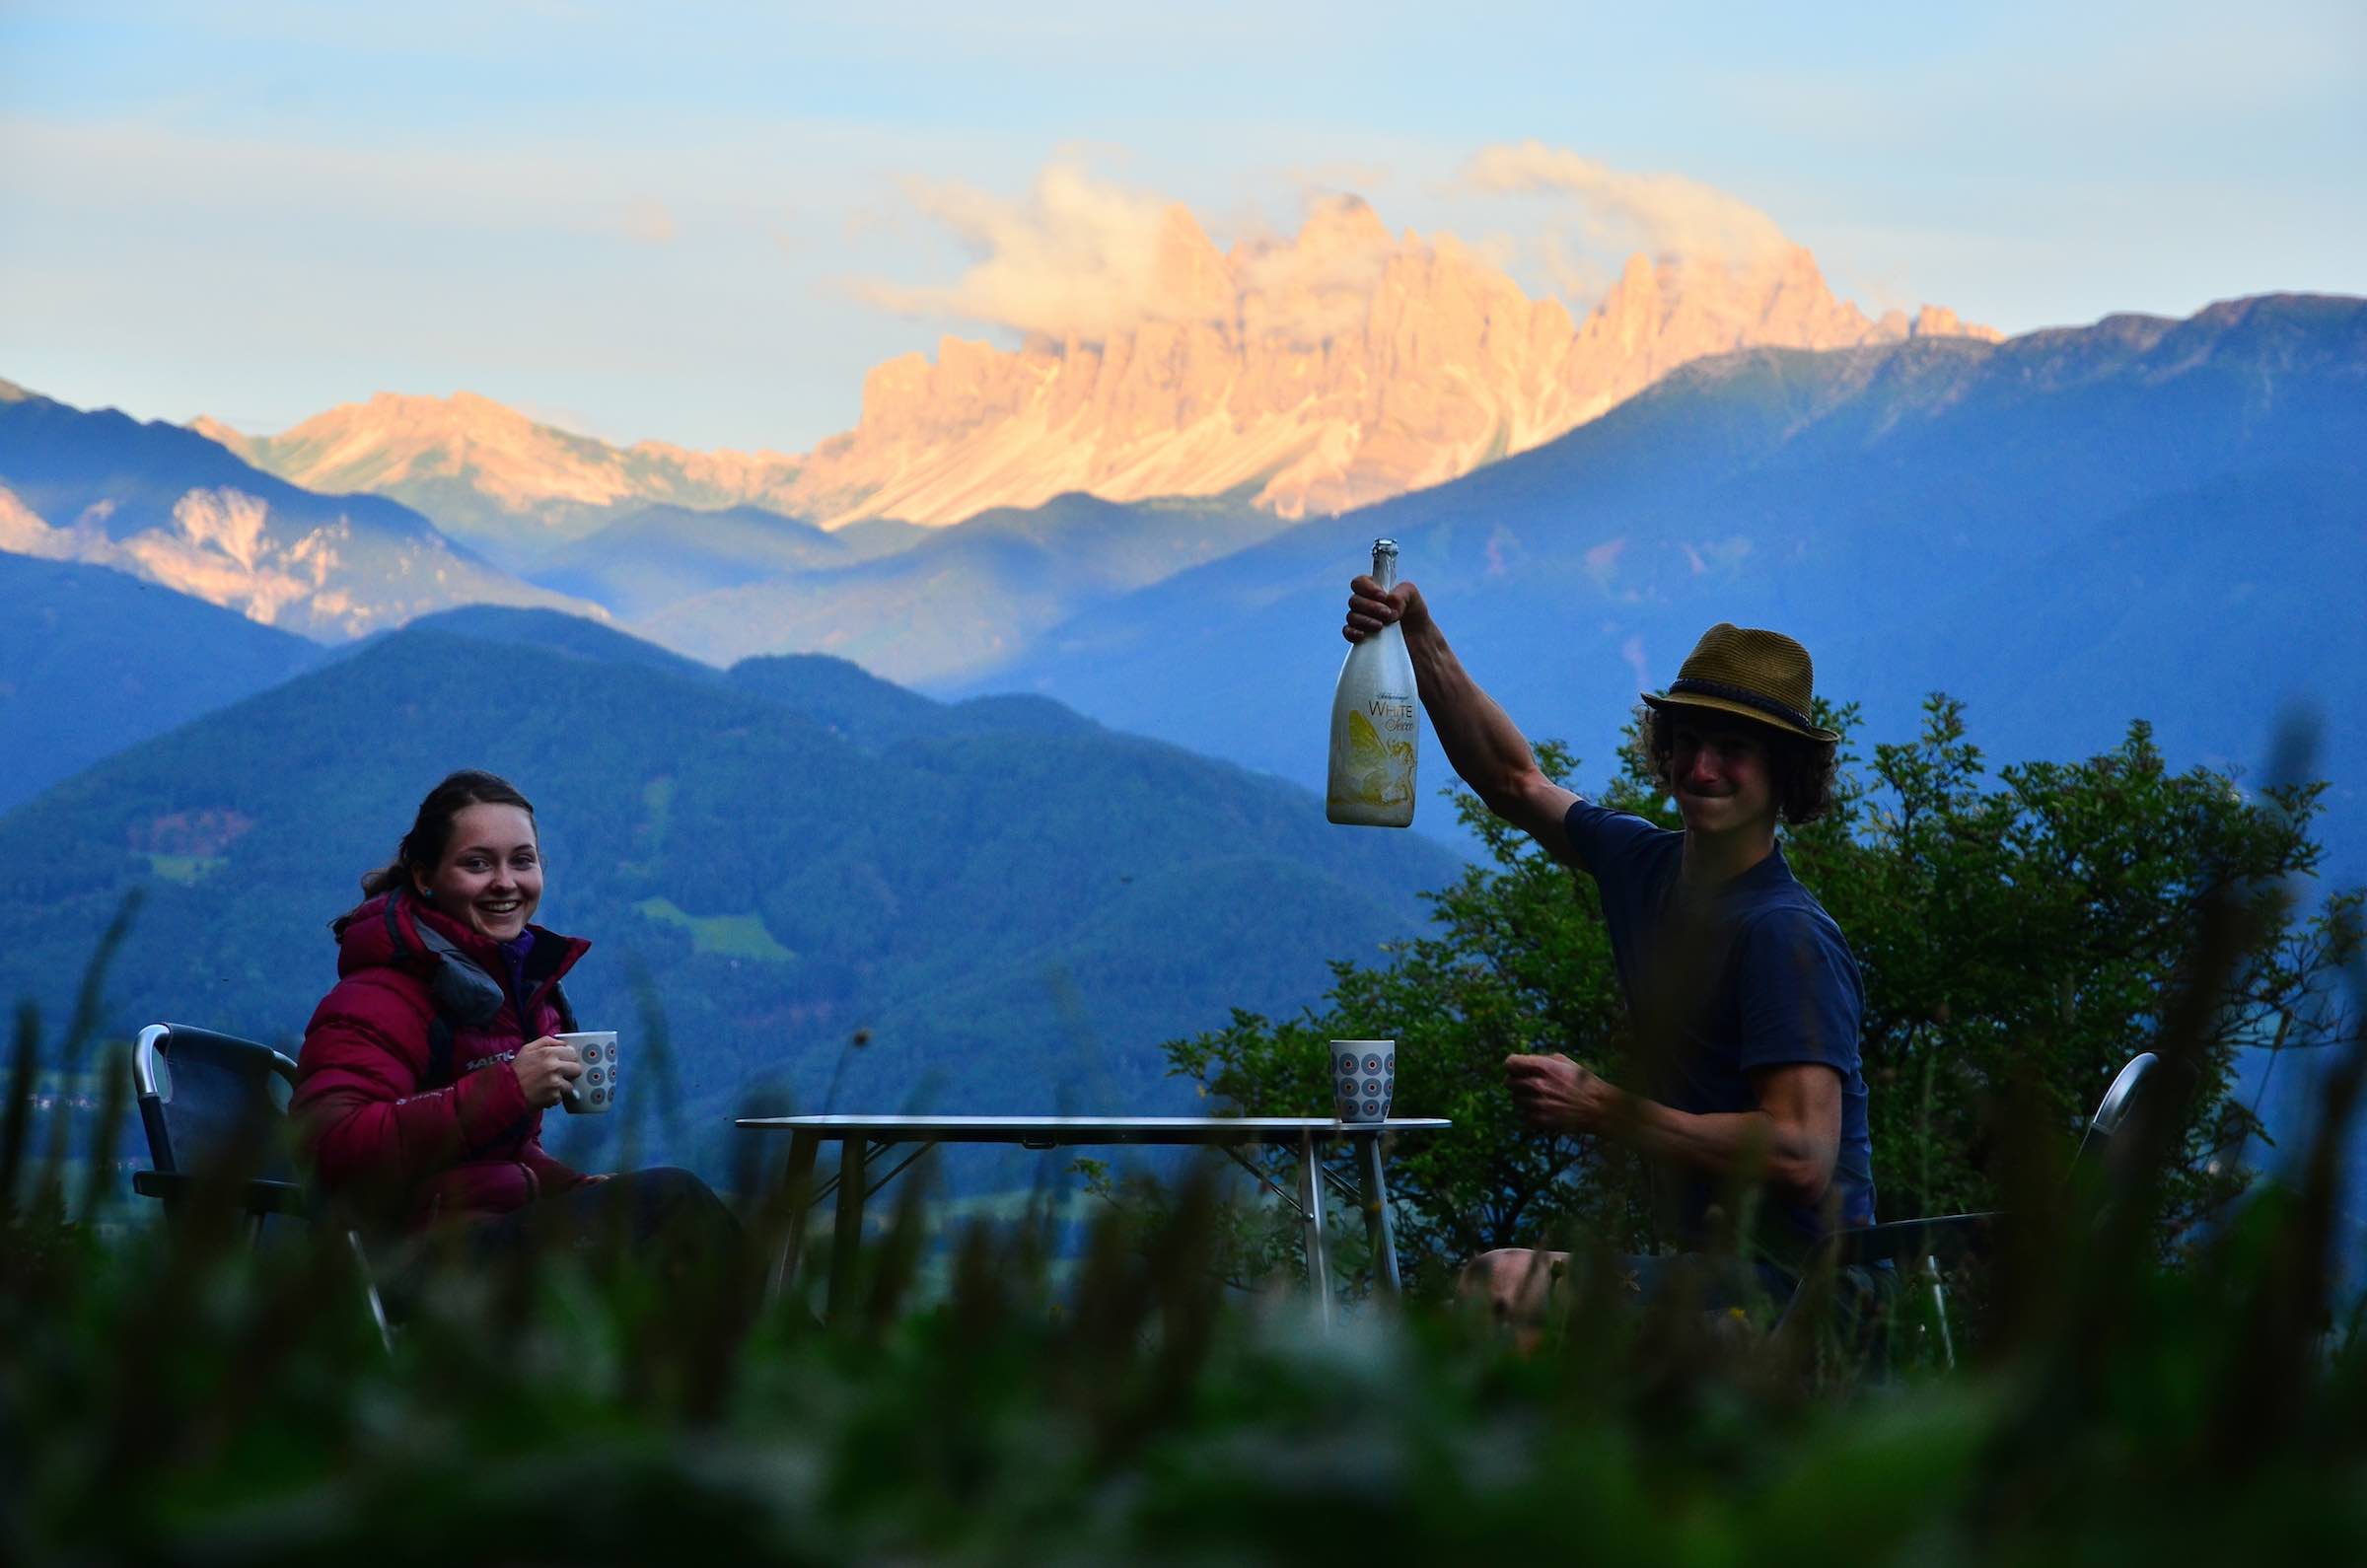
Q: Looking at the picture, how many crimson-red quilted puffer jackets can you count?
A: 1